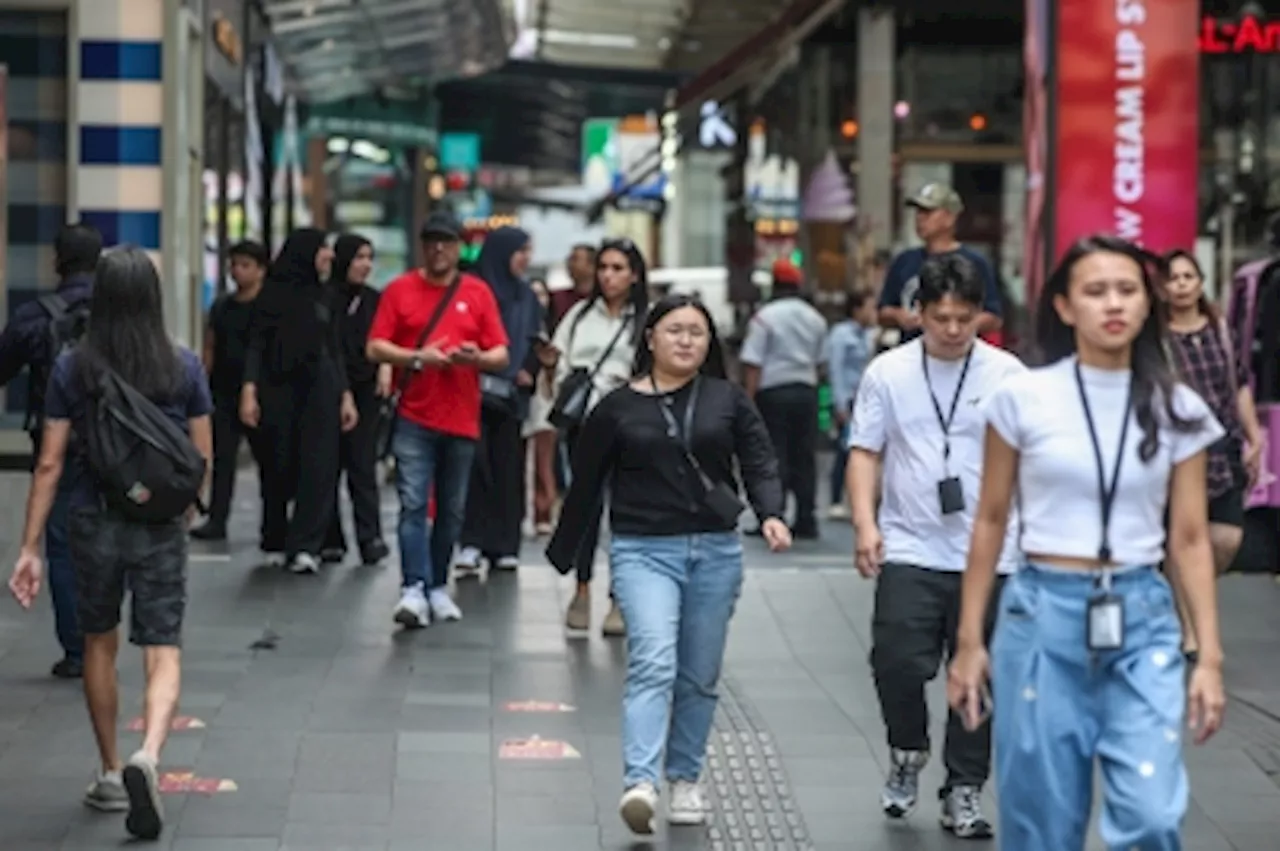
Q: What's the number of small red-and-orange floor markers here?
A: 4